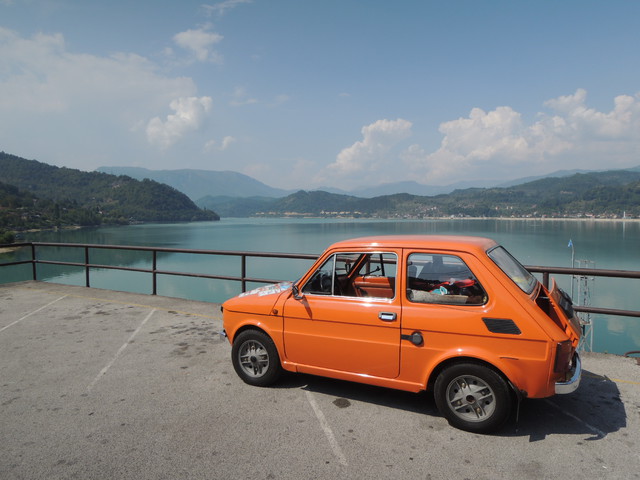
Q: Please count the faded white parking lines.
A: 4